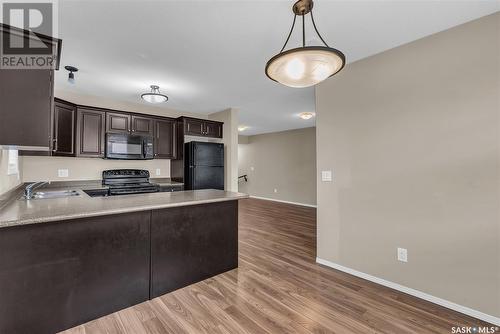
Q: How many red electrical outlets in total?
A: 0